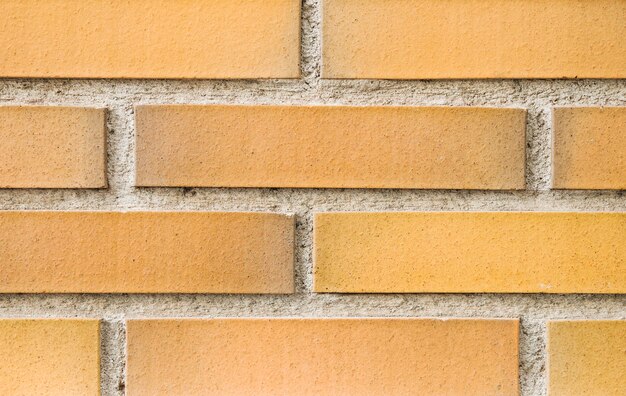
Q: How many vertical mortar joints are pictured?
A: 6